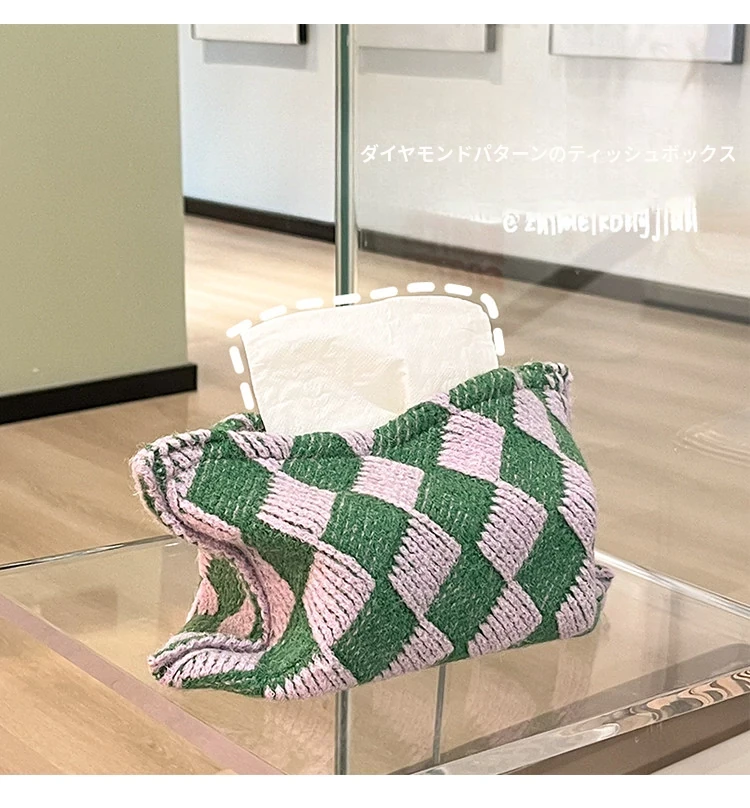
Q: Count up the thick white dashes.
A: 11